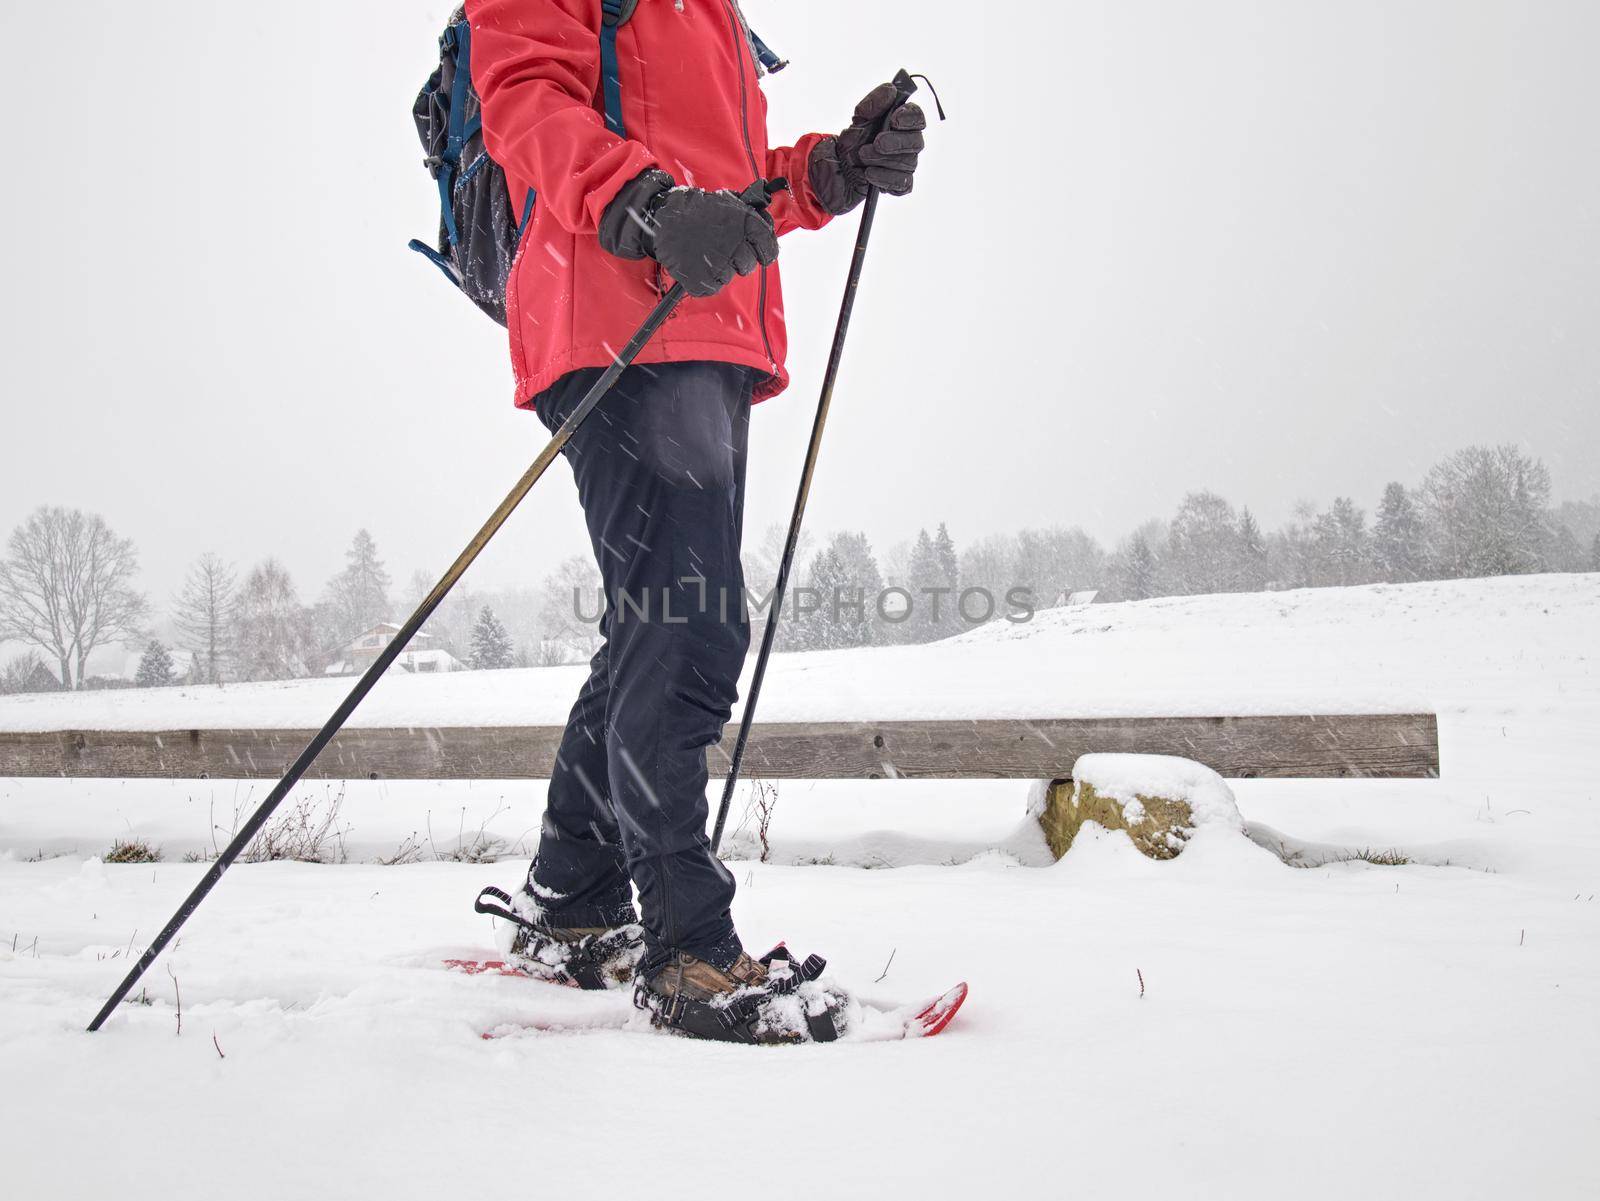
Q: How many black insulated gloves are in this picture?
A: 2